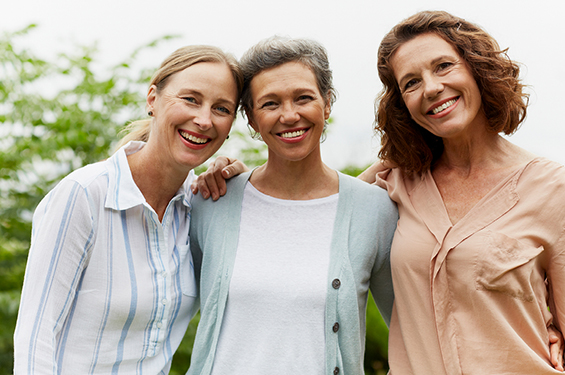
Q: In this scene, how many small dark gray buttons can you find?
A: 3